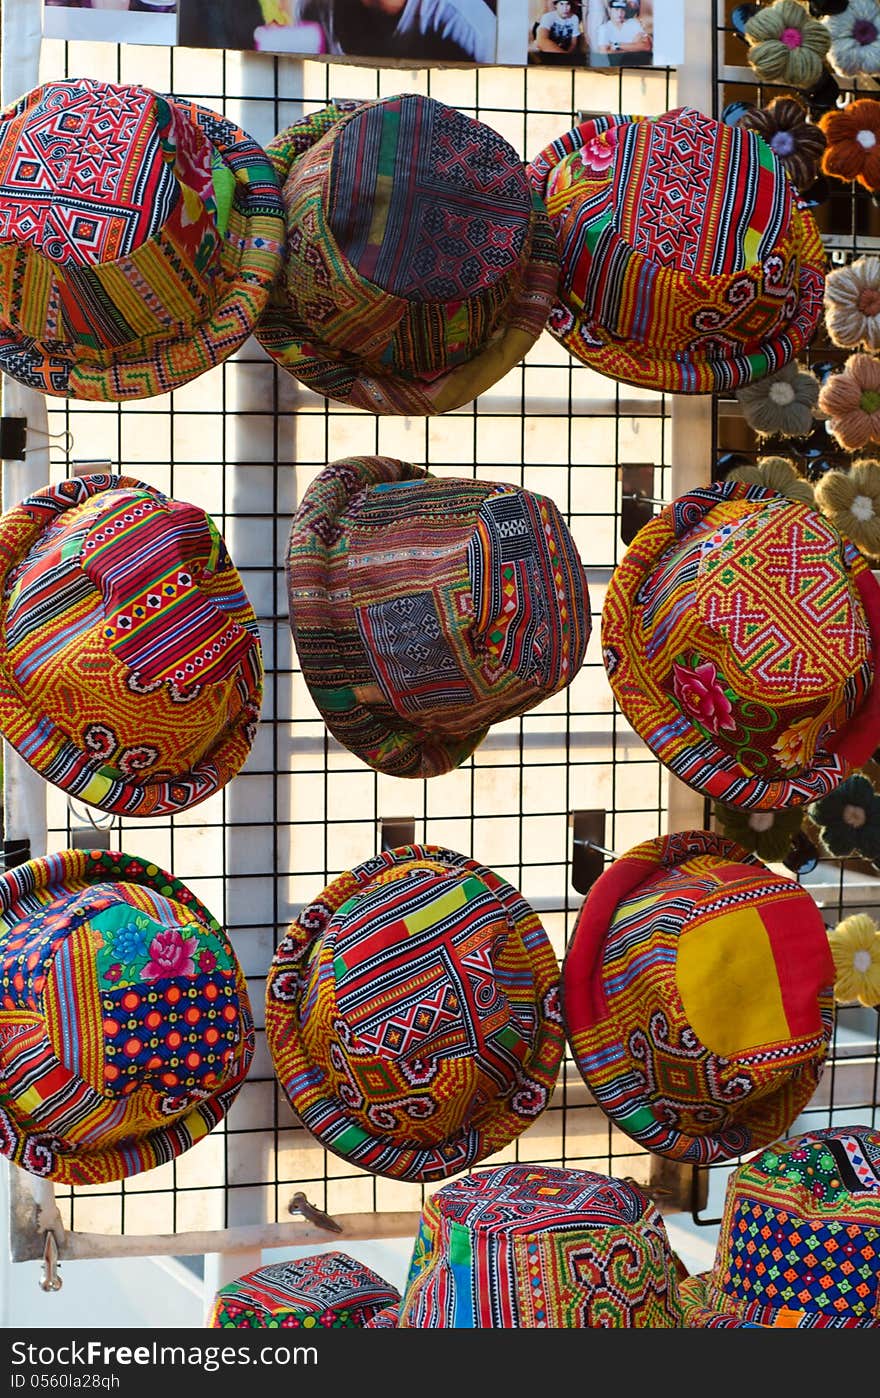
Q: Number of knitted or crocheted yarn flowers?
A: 12